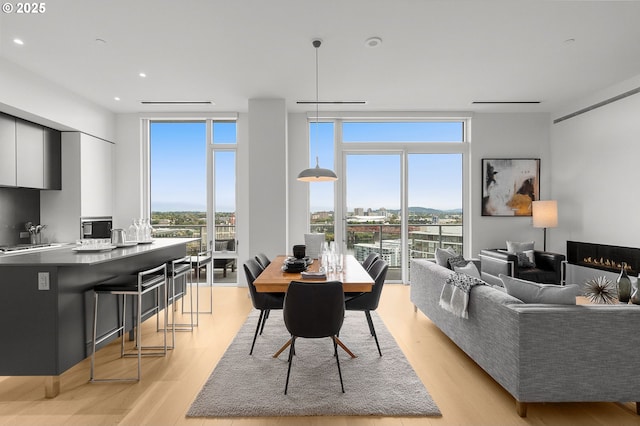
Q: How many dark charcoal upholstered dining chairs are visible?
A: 5